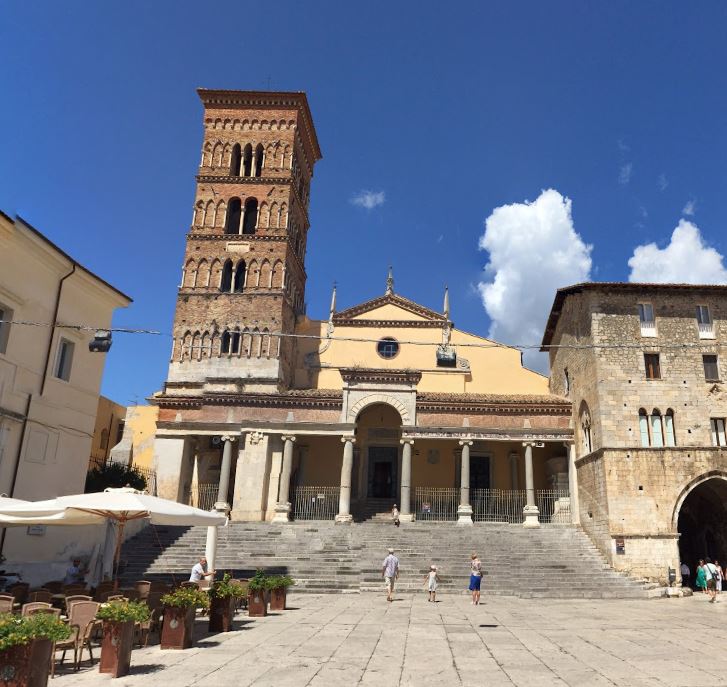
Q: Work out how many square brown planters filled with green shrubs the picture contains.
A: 6